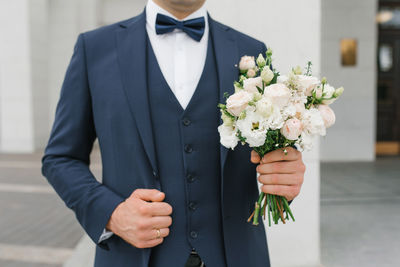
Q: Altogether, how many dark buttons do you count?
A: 5